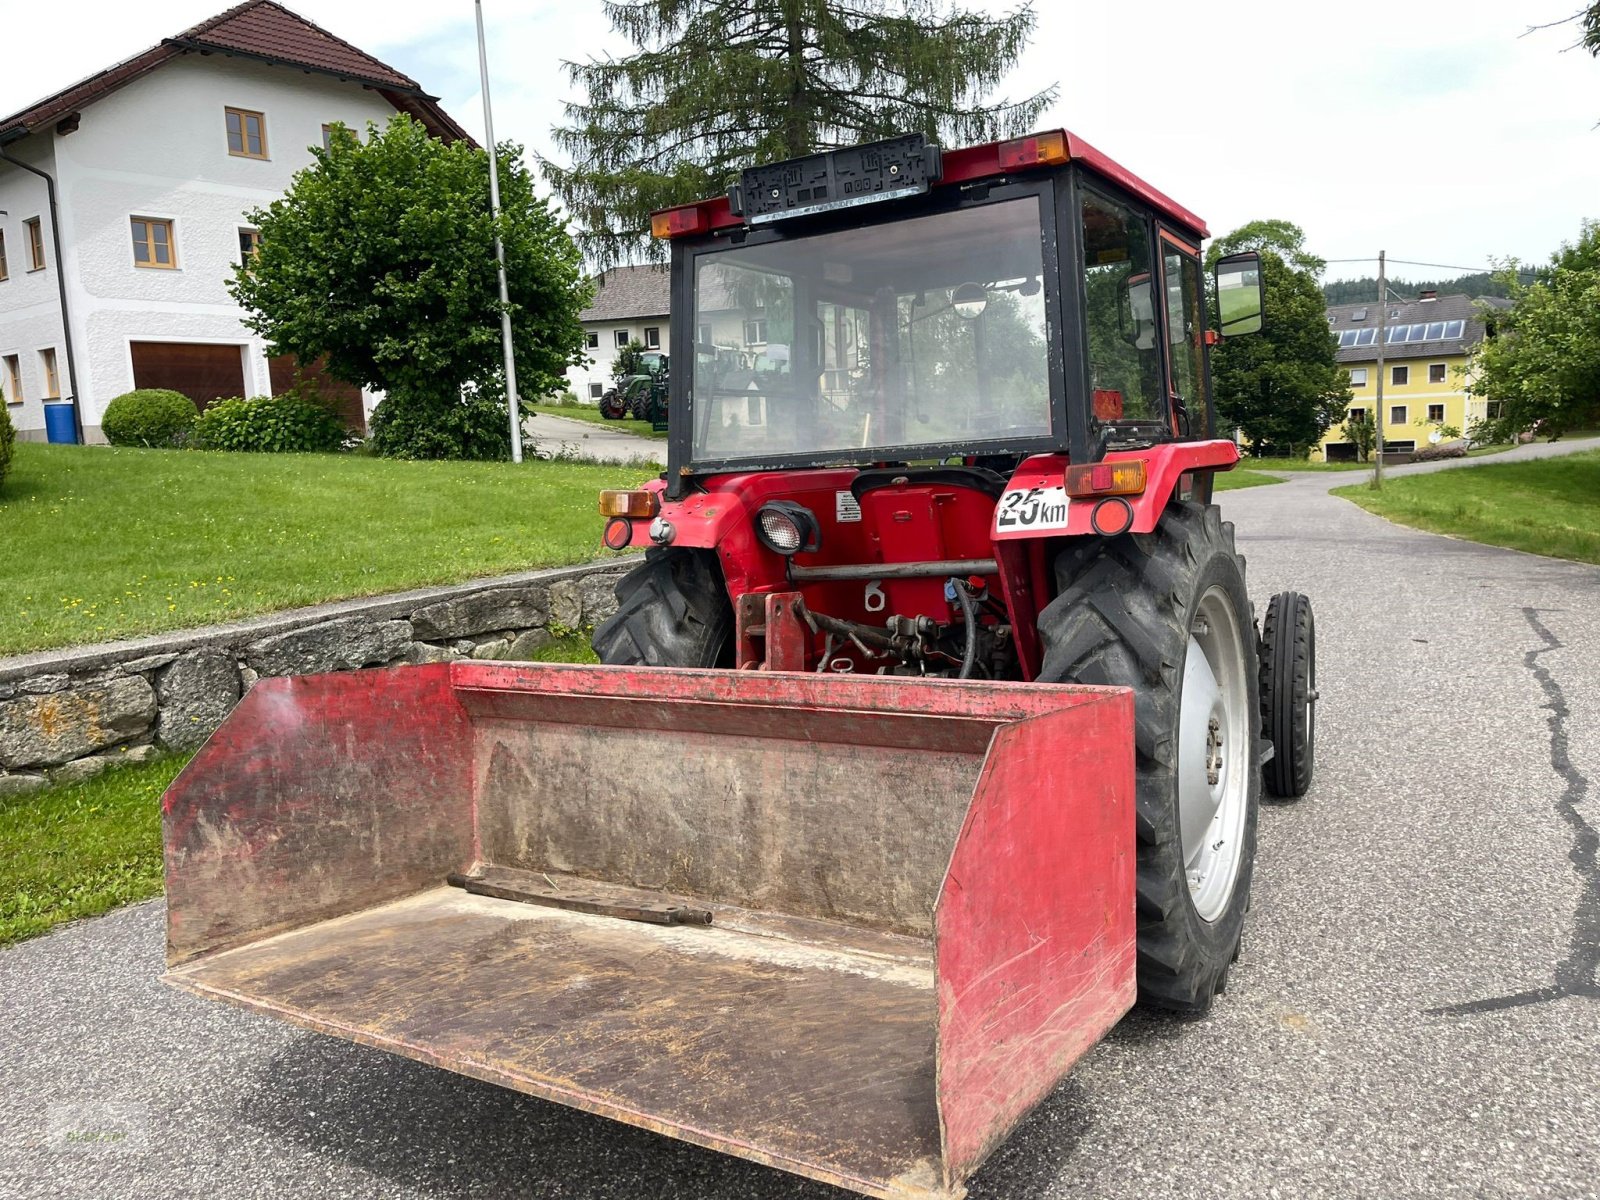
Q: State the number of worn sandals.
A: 0